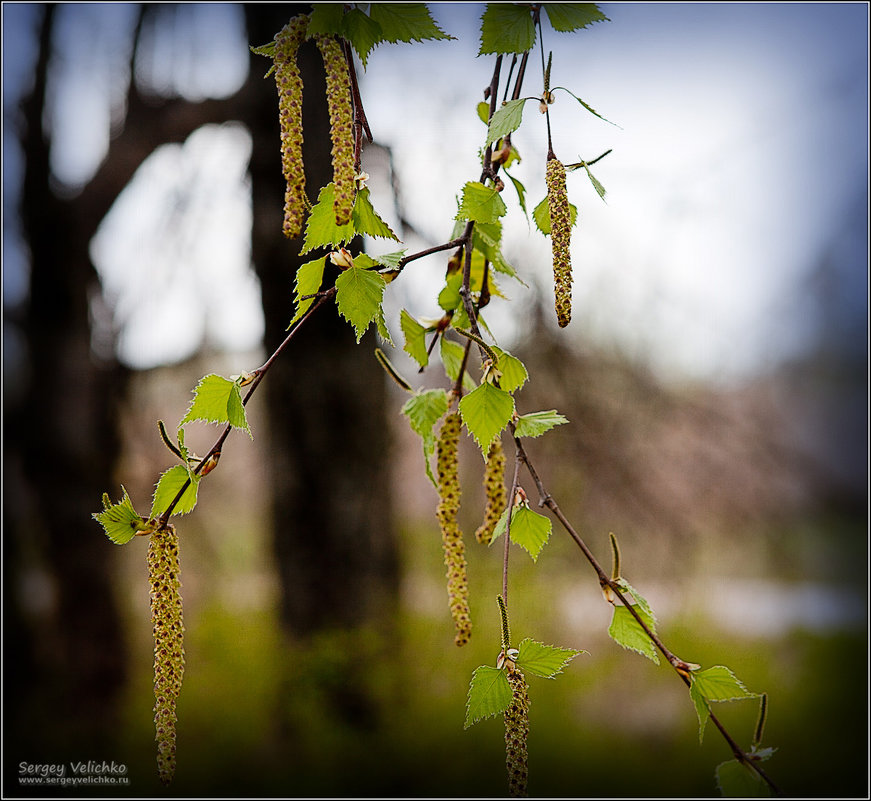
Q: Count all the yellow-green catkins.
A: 7